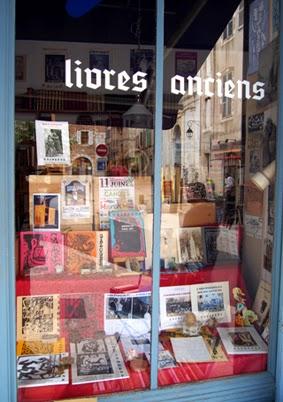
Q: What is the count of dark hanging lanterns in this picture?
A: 1